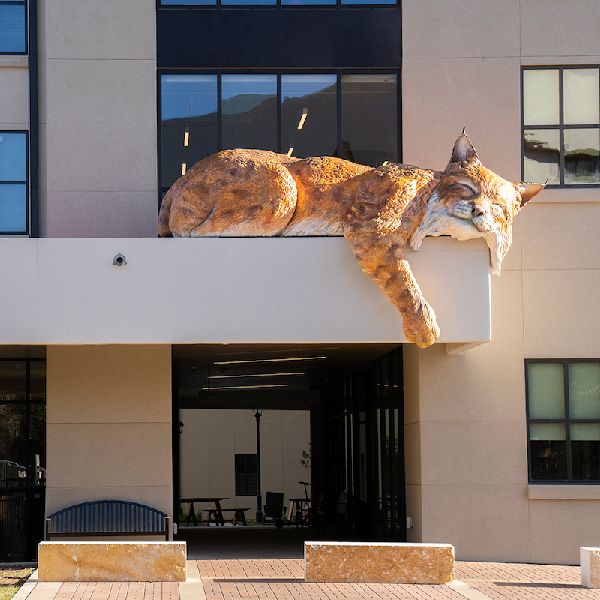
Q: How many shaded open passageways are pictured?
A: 1